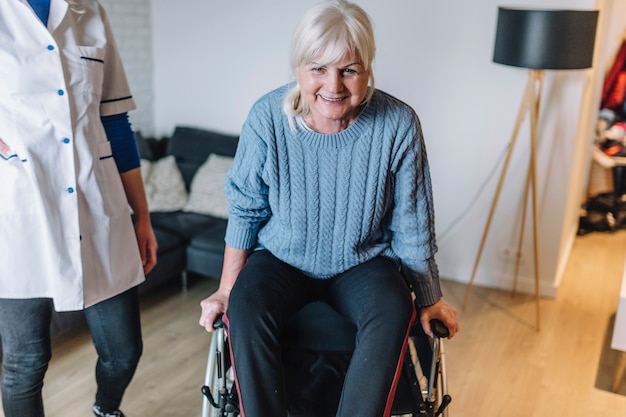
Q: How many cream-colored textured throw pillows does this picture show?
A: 2